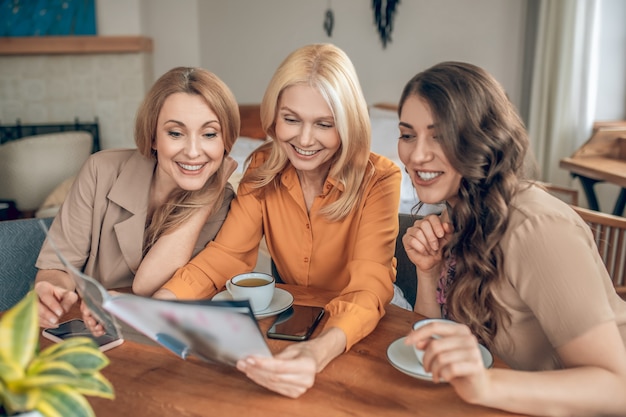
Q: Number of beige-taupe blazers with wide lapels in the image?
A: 1